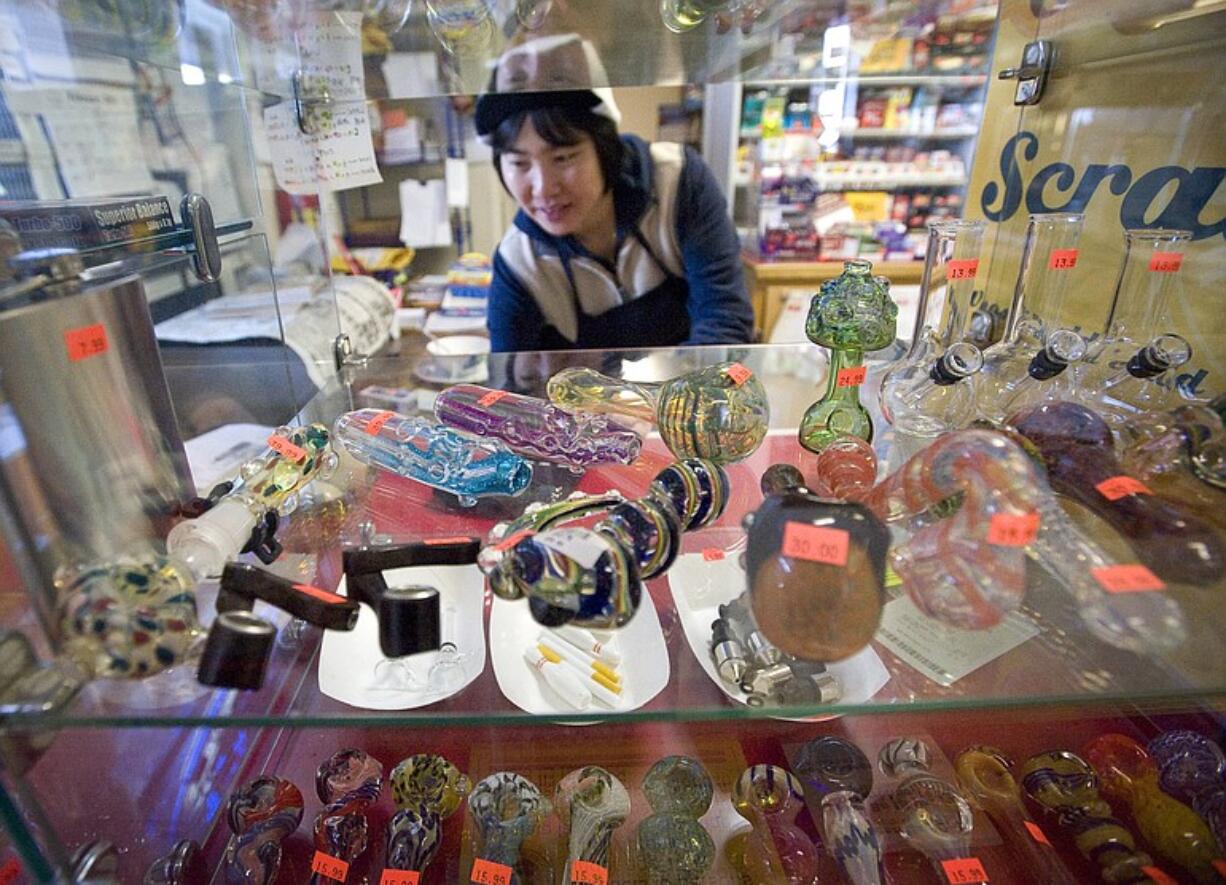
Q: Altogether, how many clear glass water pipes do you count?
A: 3